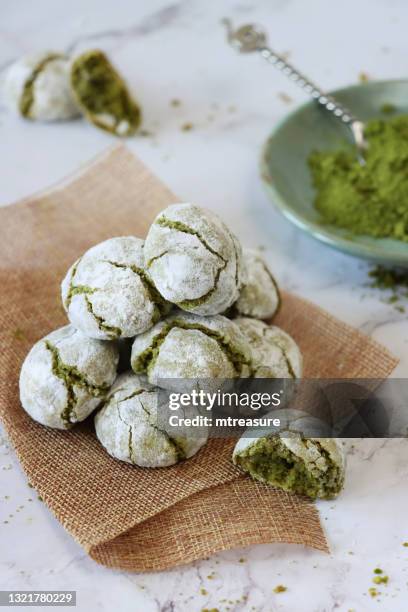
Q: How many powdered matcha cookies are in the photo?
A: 10